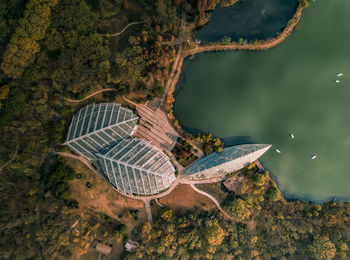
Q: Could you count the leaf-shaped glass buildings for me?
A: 3